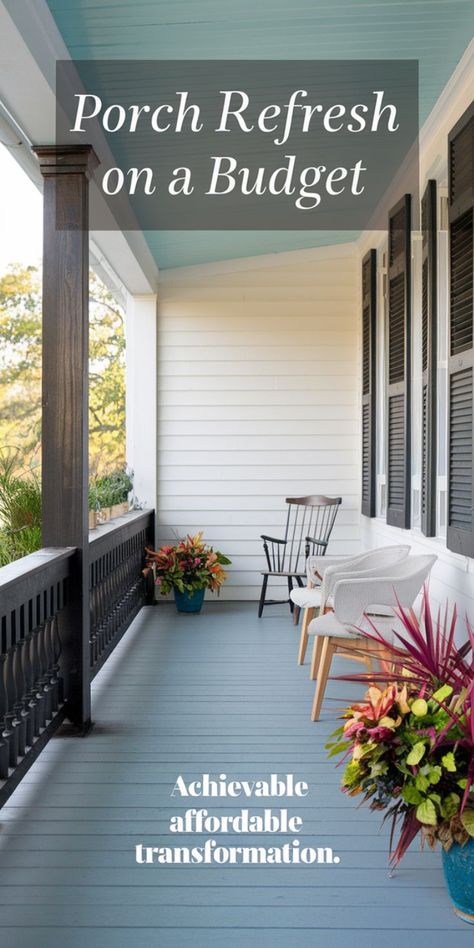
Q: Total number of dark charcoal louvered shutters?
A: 4